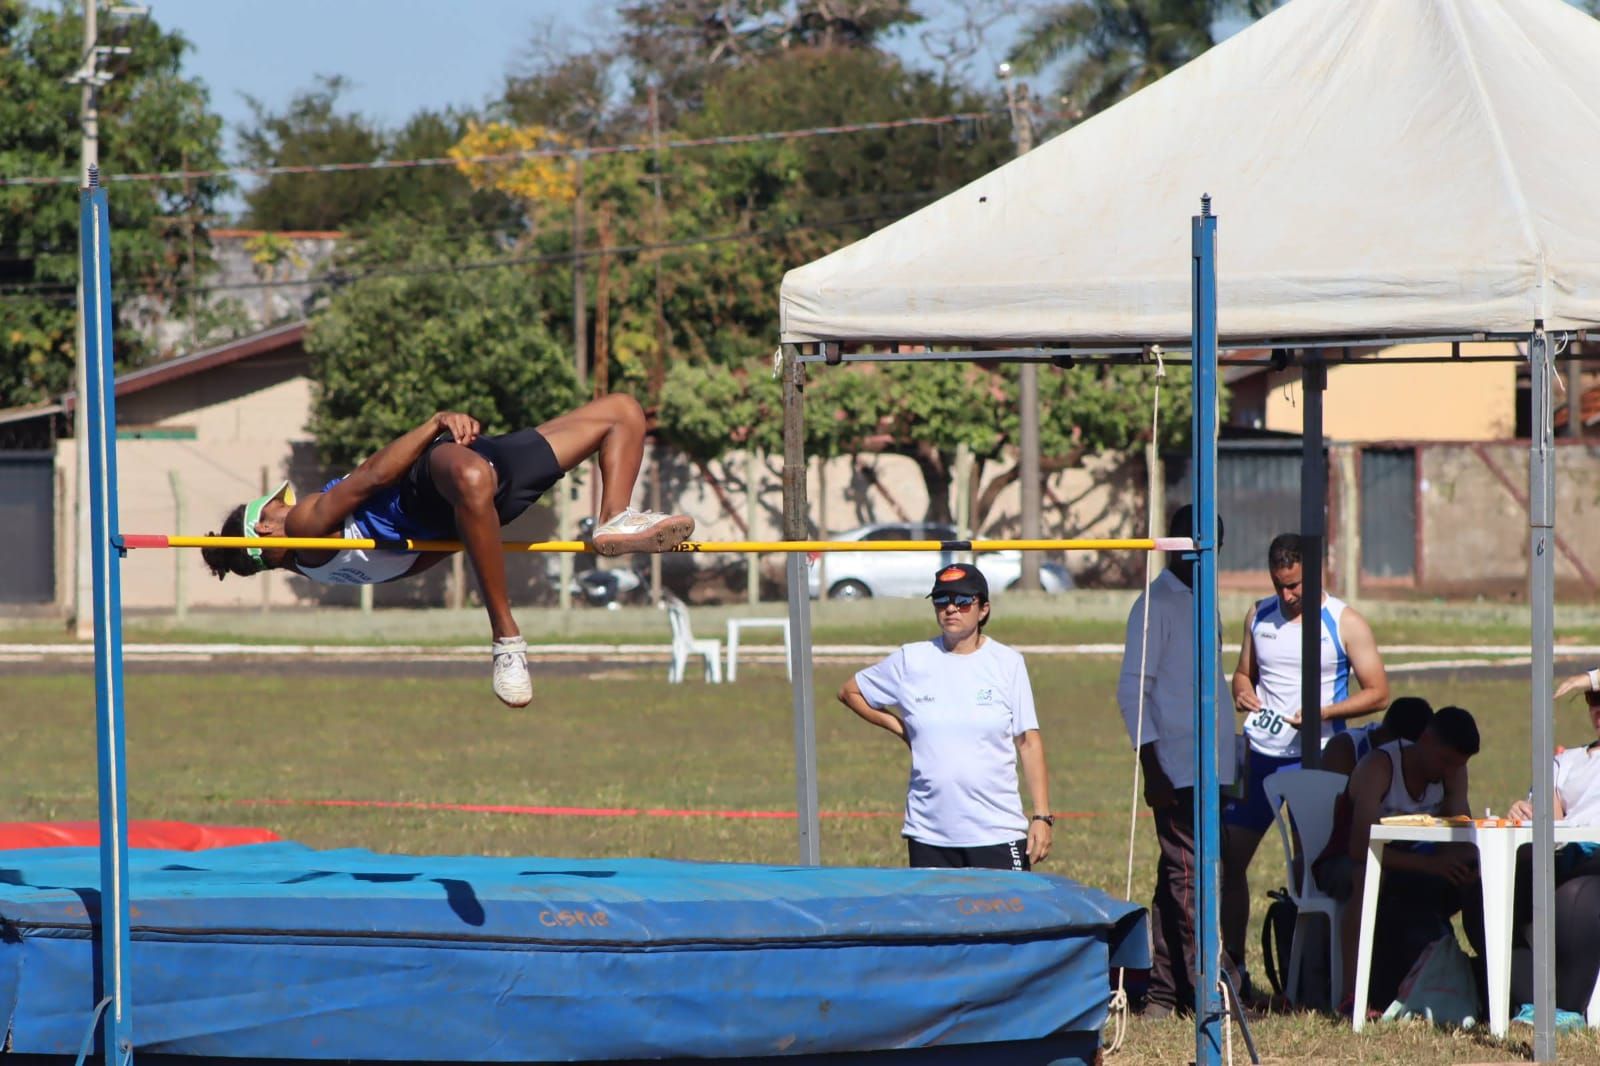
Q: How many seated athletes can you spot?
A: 2